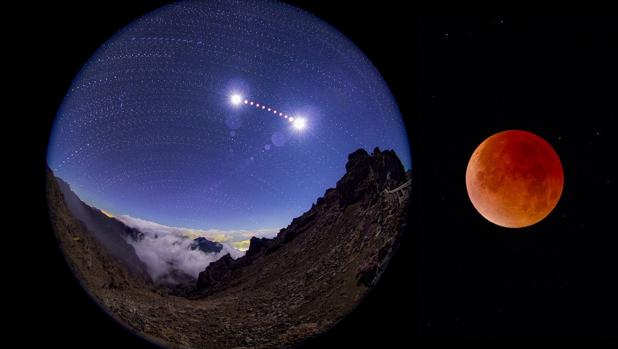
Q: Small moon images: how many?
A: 9